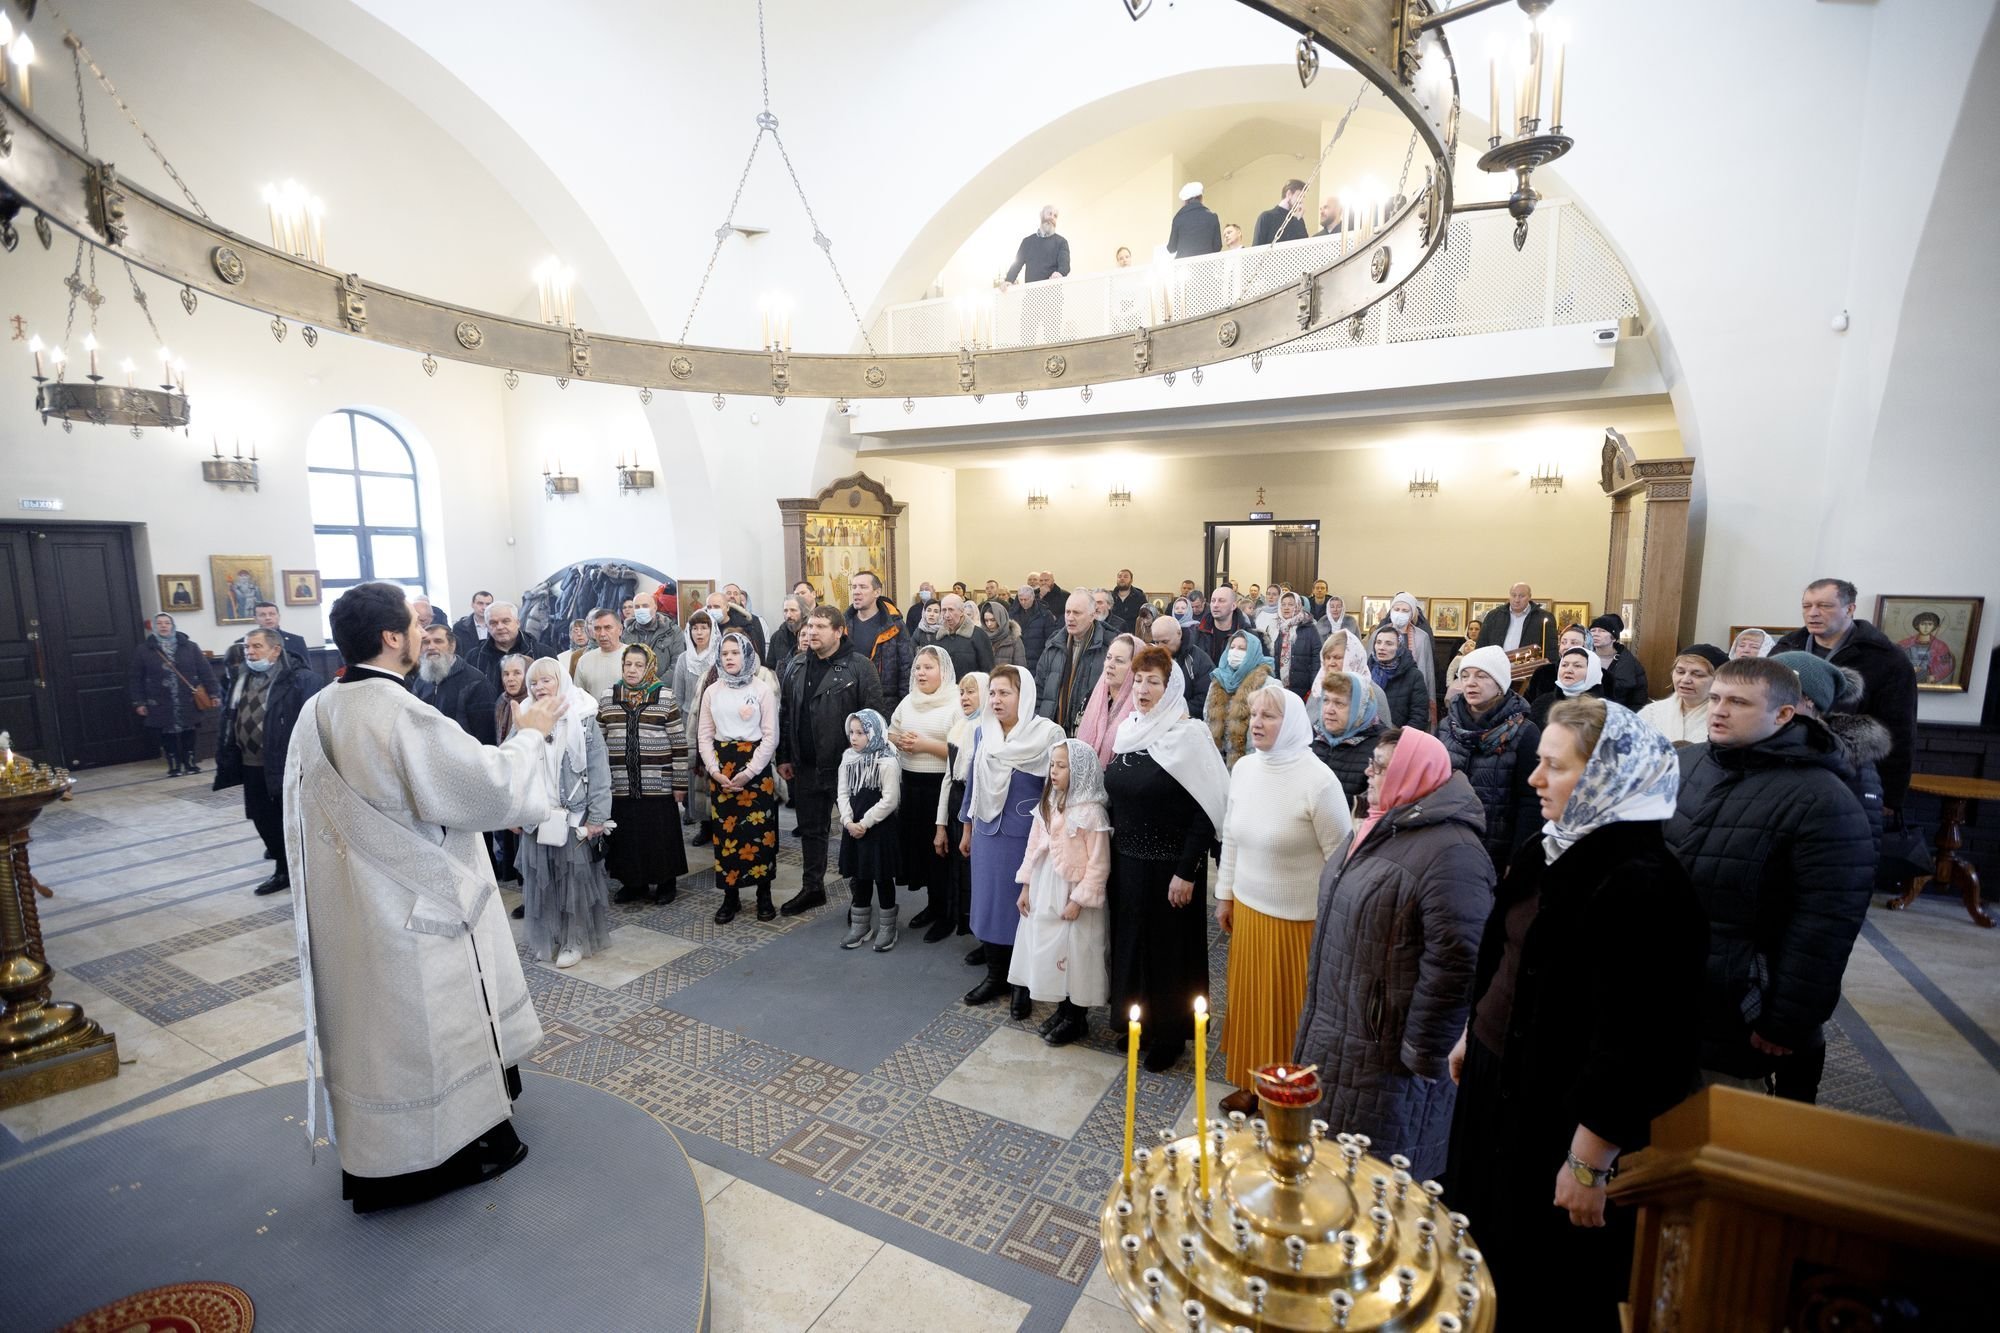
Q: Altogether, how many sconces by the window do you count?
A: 3